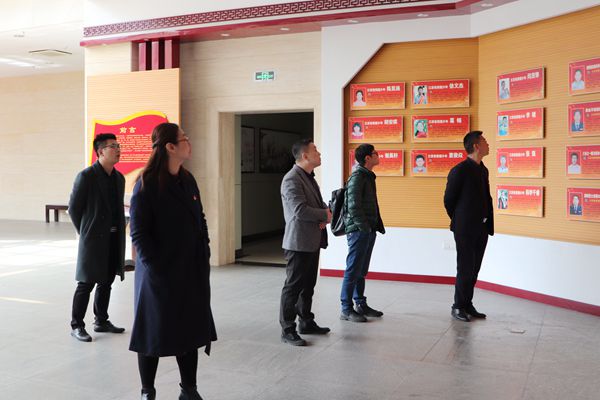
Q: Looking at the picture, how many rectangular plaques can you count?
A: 14